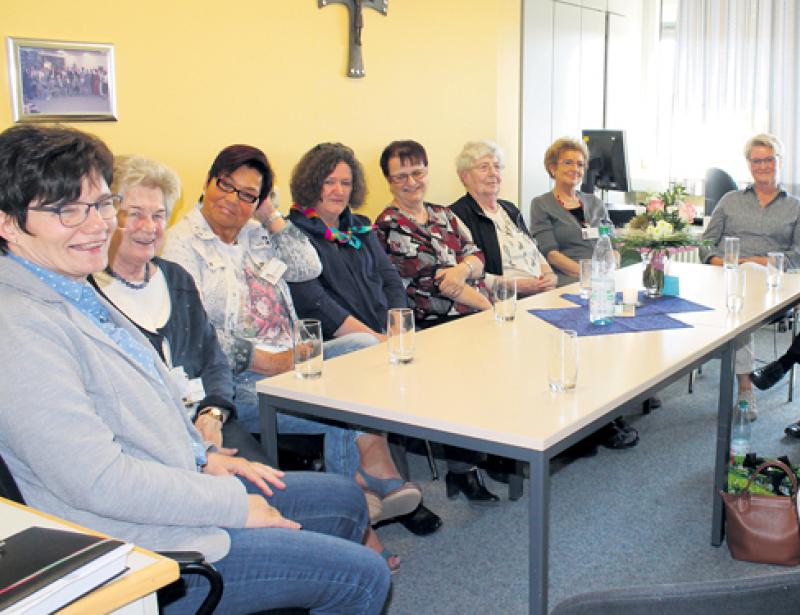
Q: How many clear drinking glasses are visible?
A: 8